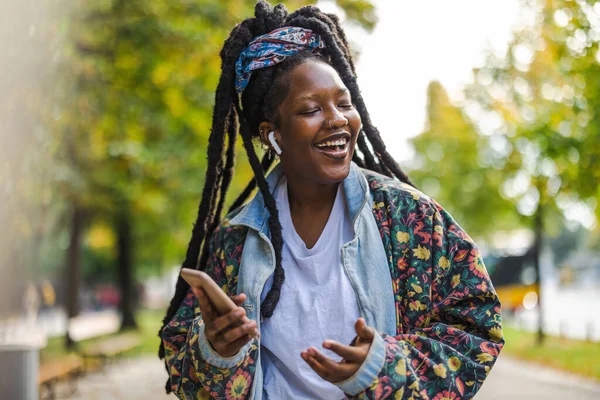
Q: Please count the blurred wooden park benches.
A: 2